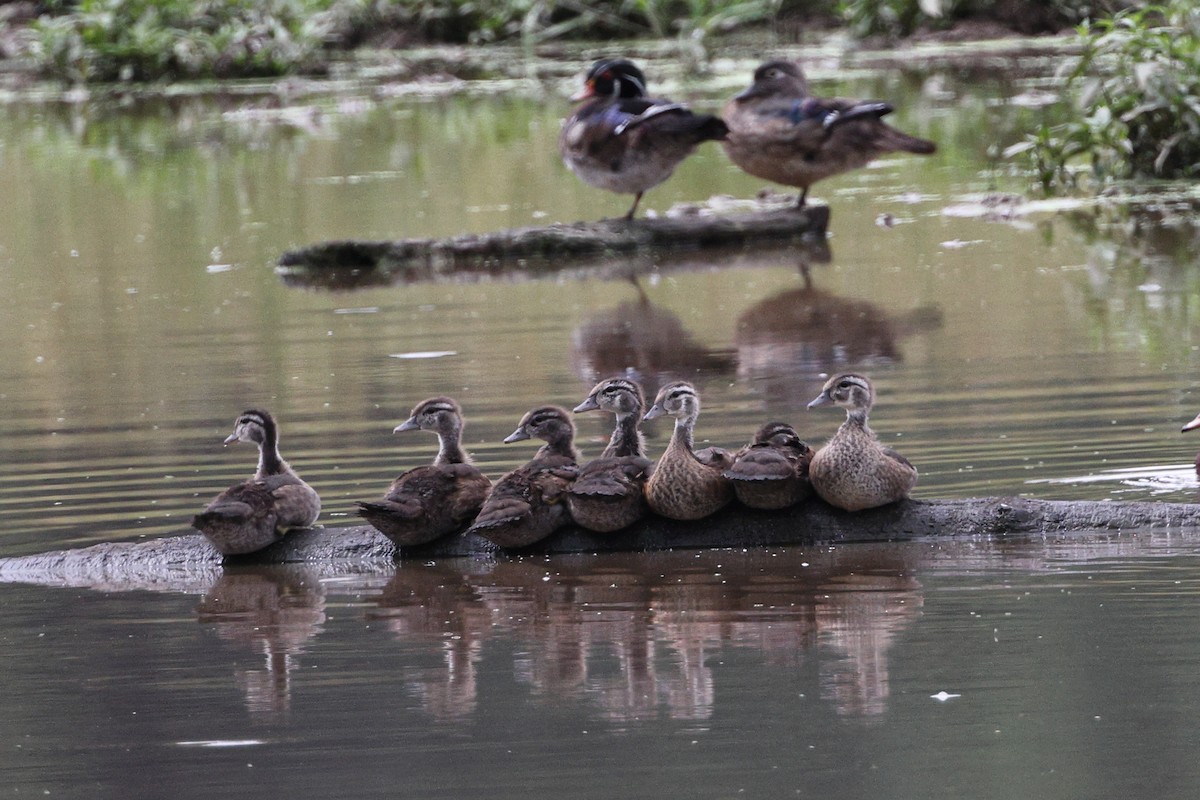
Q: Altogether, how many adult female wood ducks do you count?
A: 1